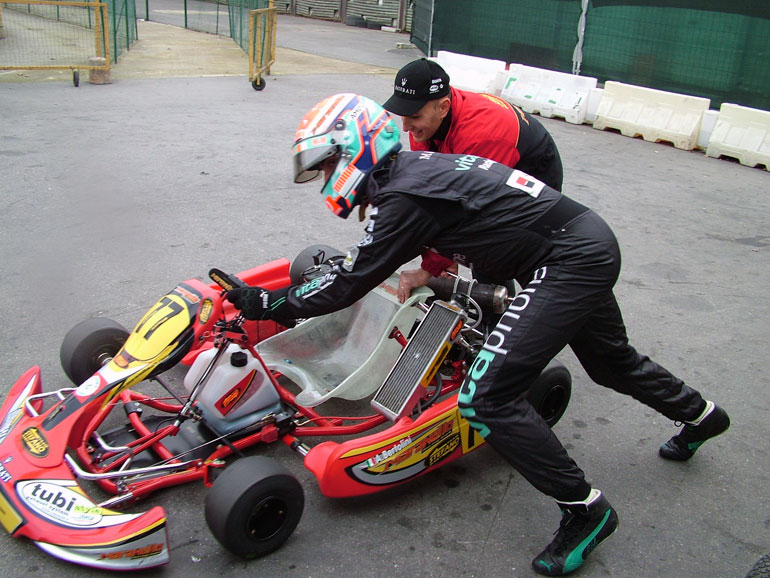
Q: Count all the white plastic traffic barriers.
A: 4